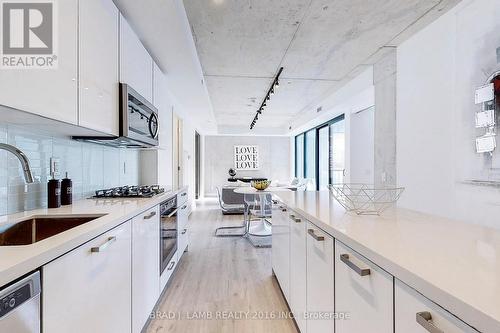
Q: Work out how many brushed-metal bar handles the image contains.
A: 12